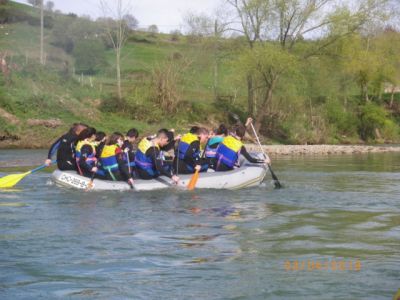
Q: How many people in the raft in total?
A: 11